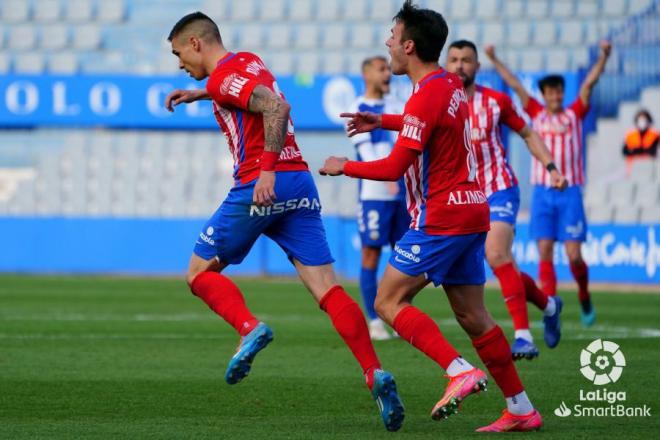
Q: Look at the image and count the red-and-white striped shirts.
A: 4